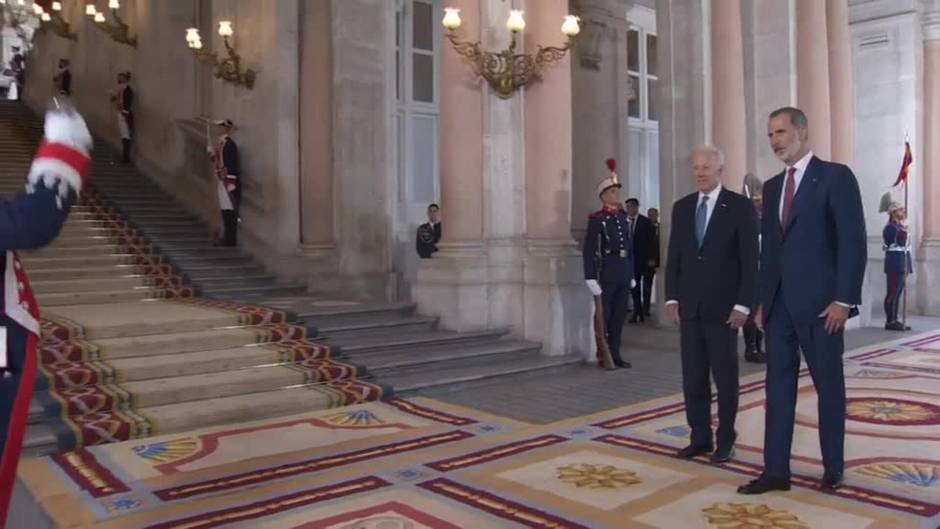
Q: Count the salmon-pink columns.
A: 7